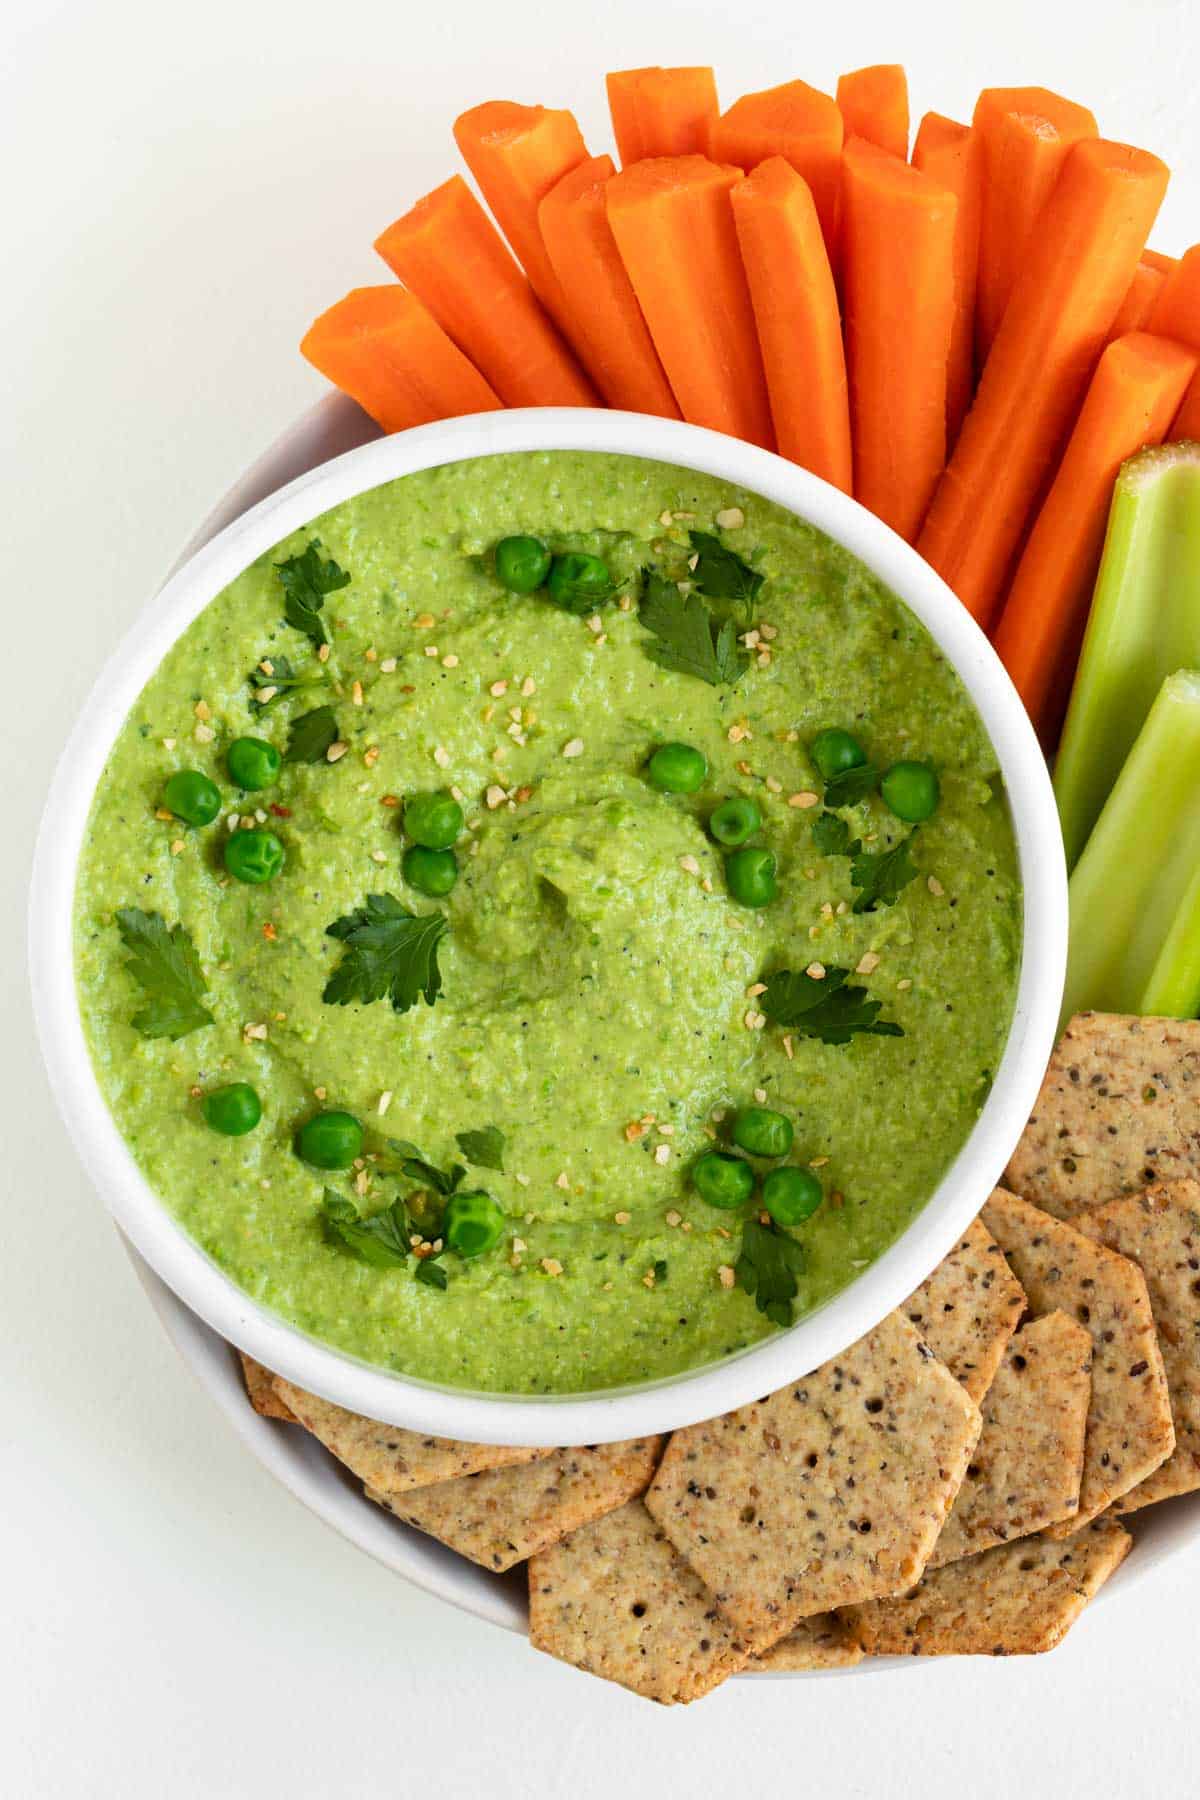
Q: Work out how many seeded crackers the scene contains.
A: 12